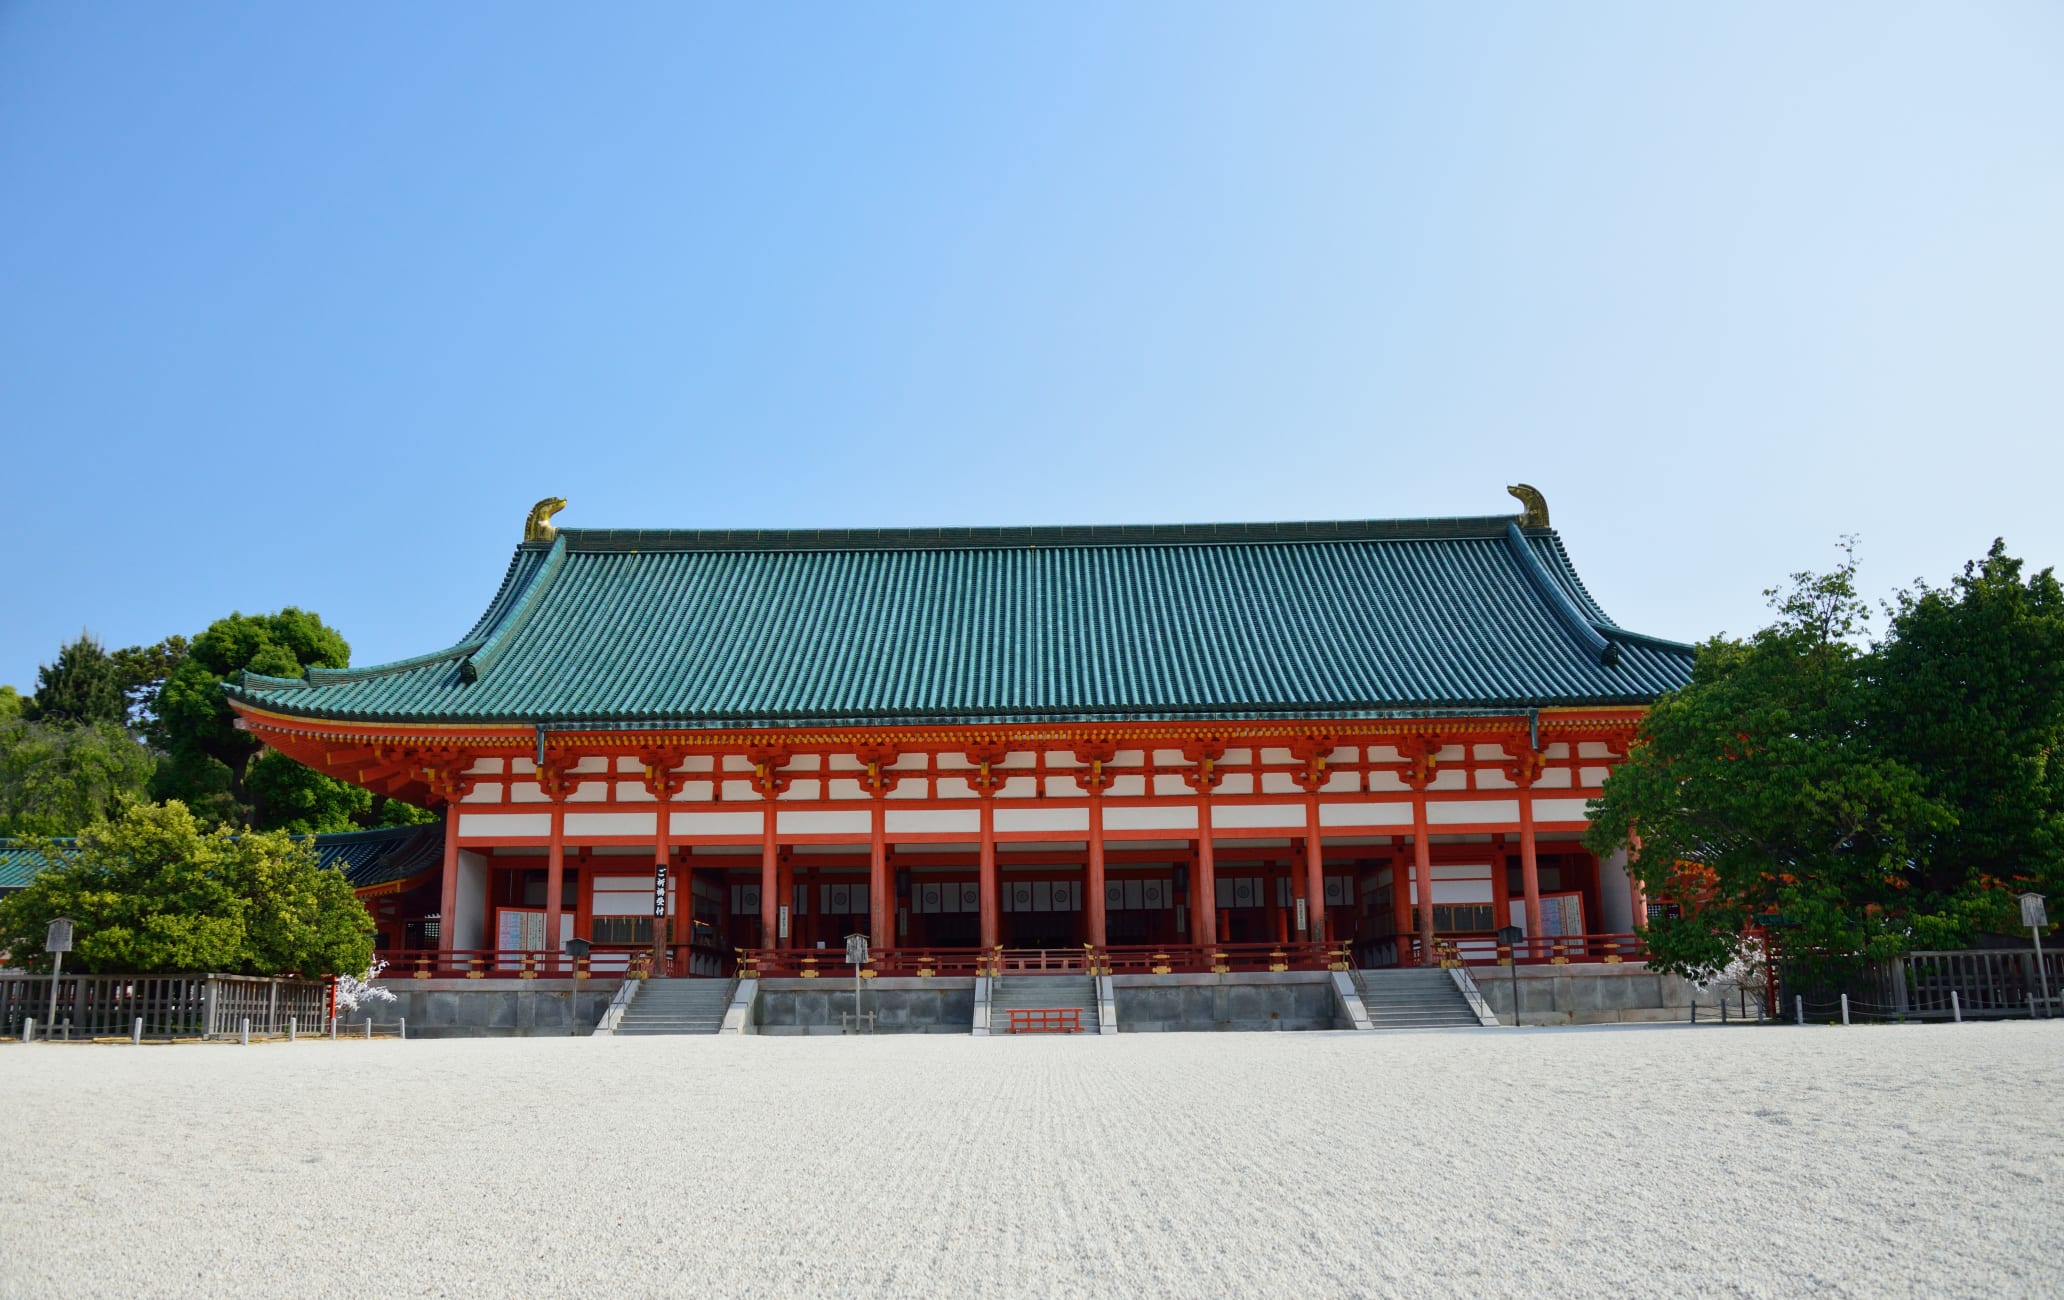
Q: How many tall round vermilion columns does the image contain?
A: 12